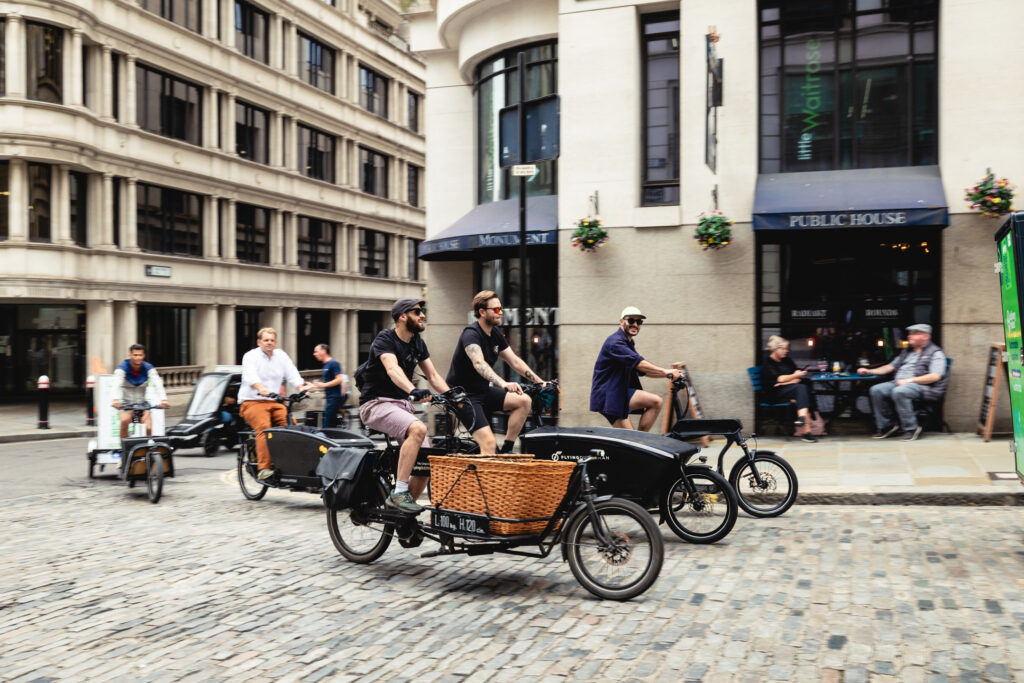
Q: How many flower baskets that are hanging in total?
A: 3